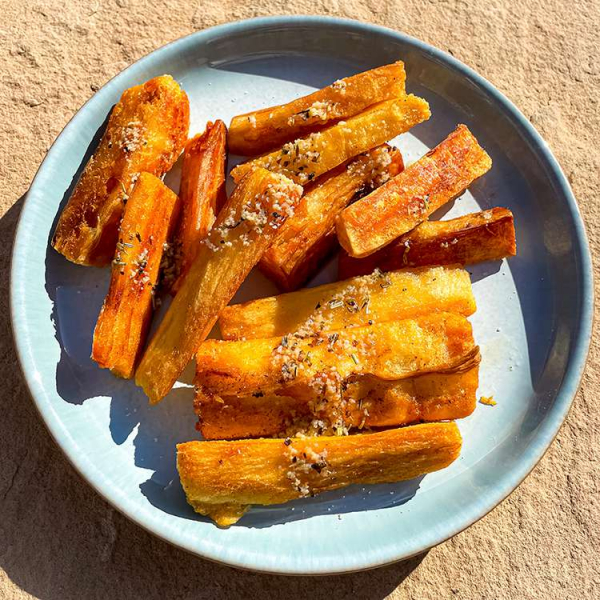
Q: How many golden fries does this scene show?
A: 13